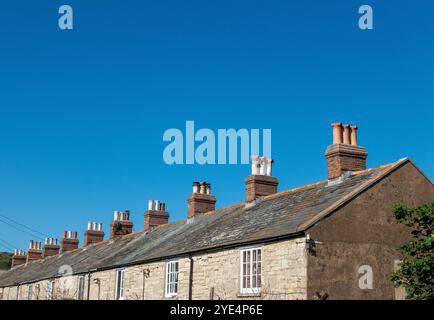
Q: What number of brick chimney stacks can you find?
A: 10